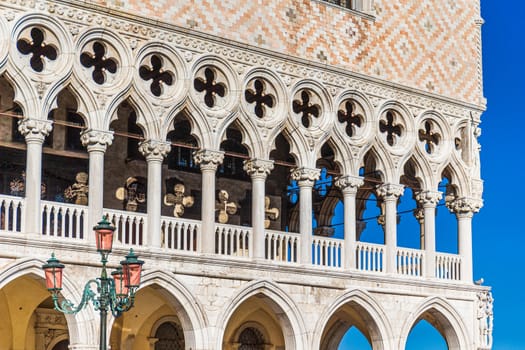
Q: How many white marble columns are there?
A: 10